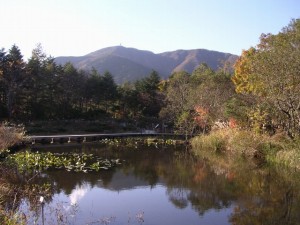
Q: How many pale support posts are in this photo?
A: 4